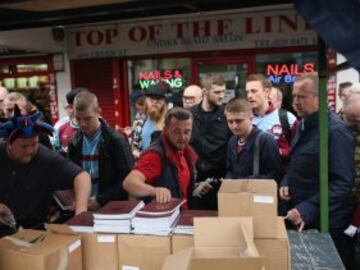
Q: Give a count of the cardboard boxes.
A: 7